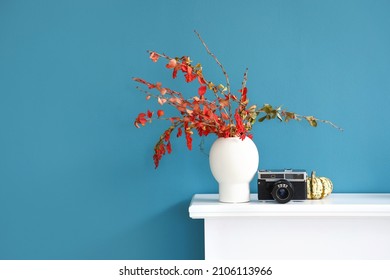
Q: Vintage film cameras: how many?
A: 1